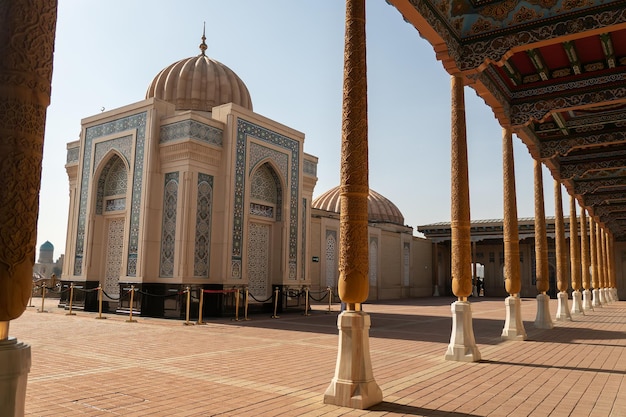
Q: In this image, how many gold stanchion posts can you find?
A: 12